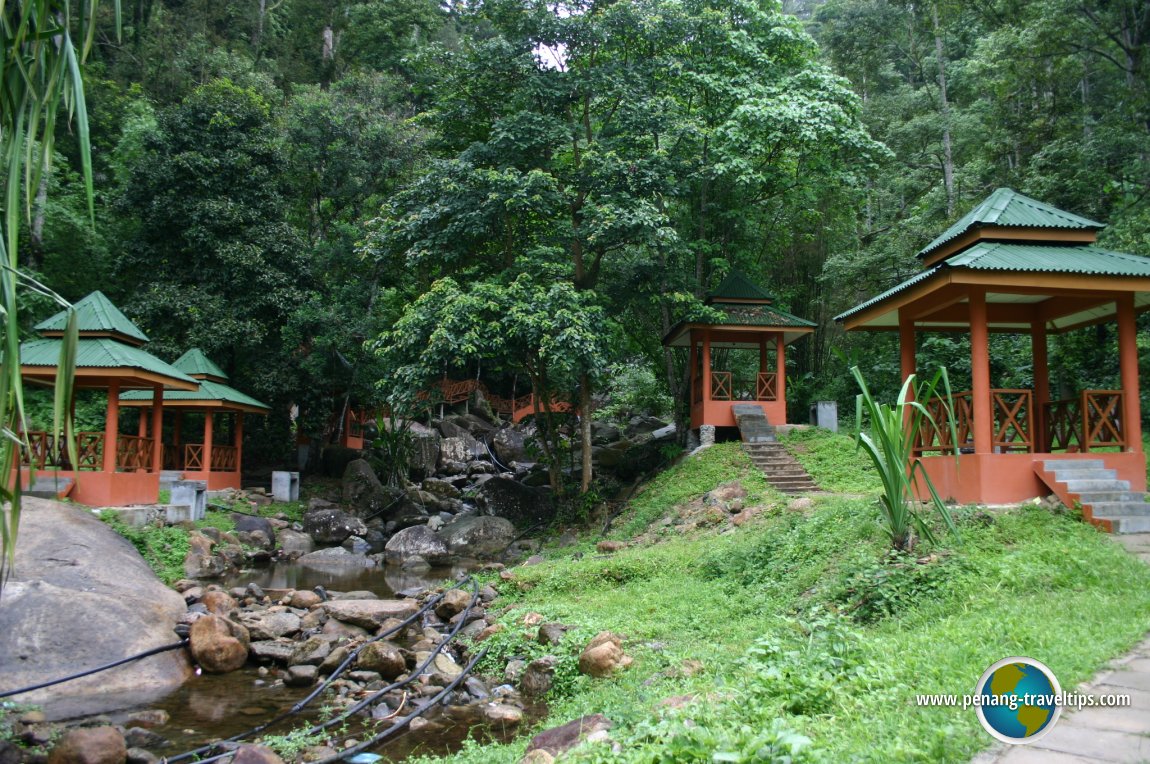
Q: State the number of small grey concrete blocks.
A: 3